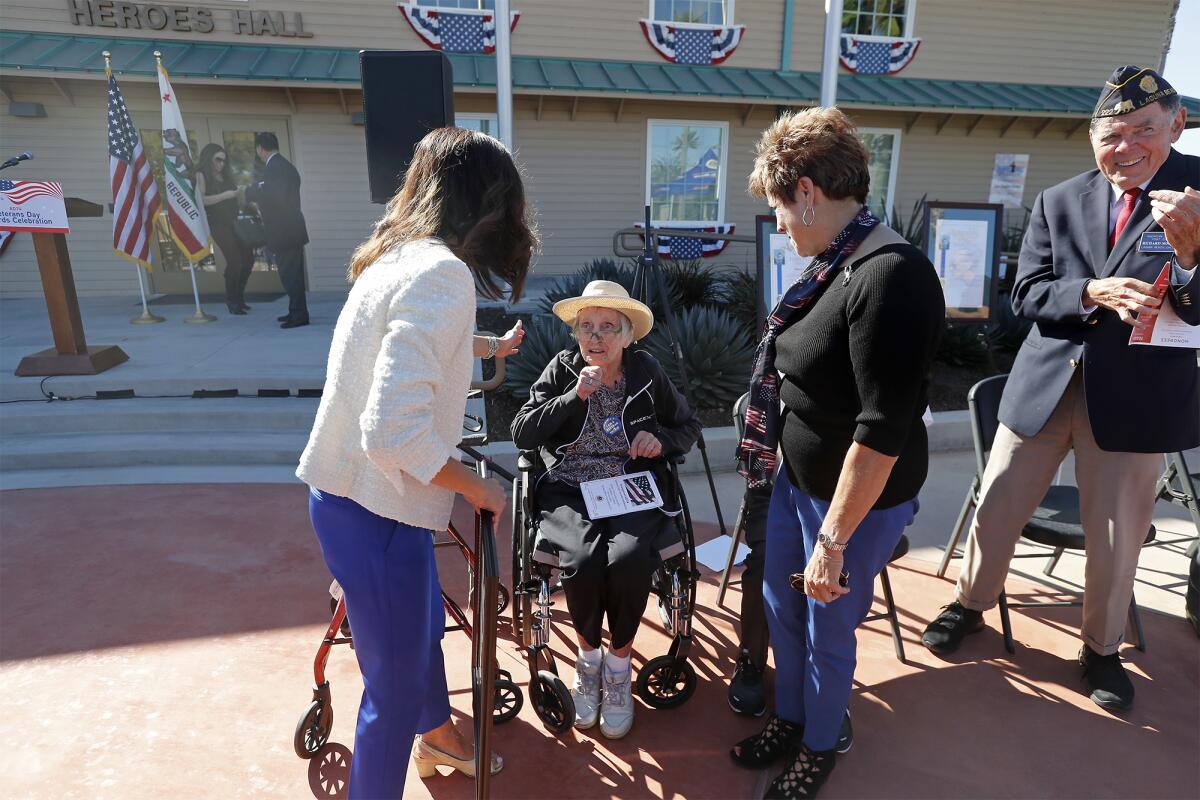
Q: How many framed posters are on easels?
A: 2